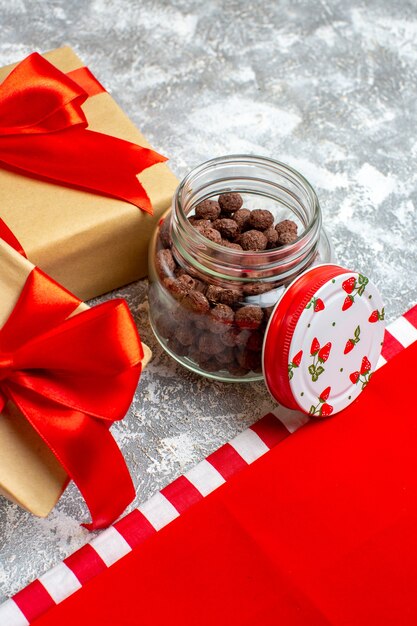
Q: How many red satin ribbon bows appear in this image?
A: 2